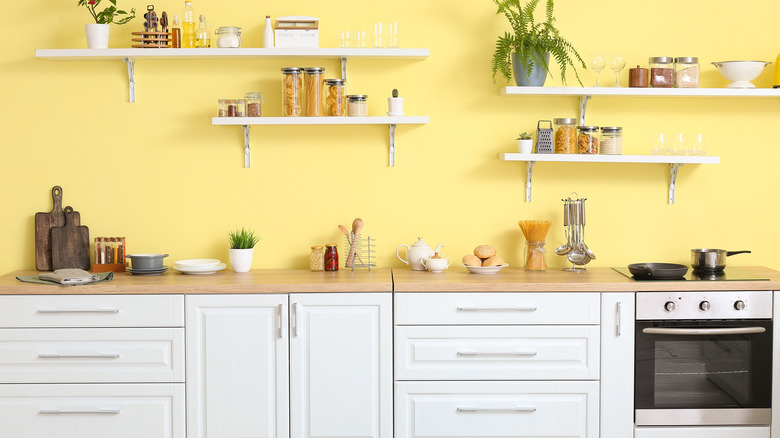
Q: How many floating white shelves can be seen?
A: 4